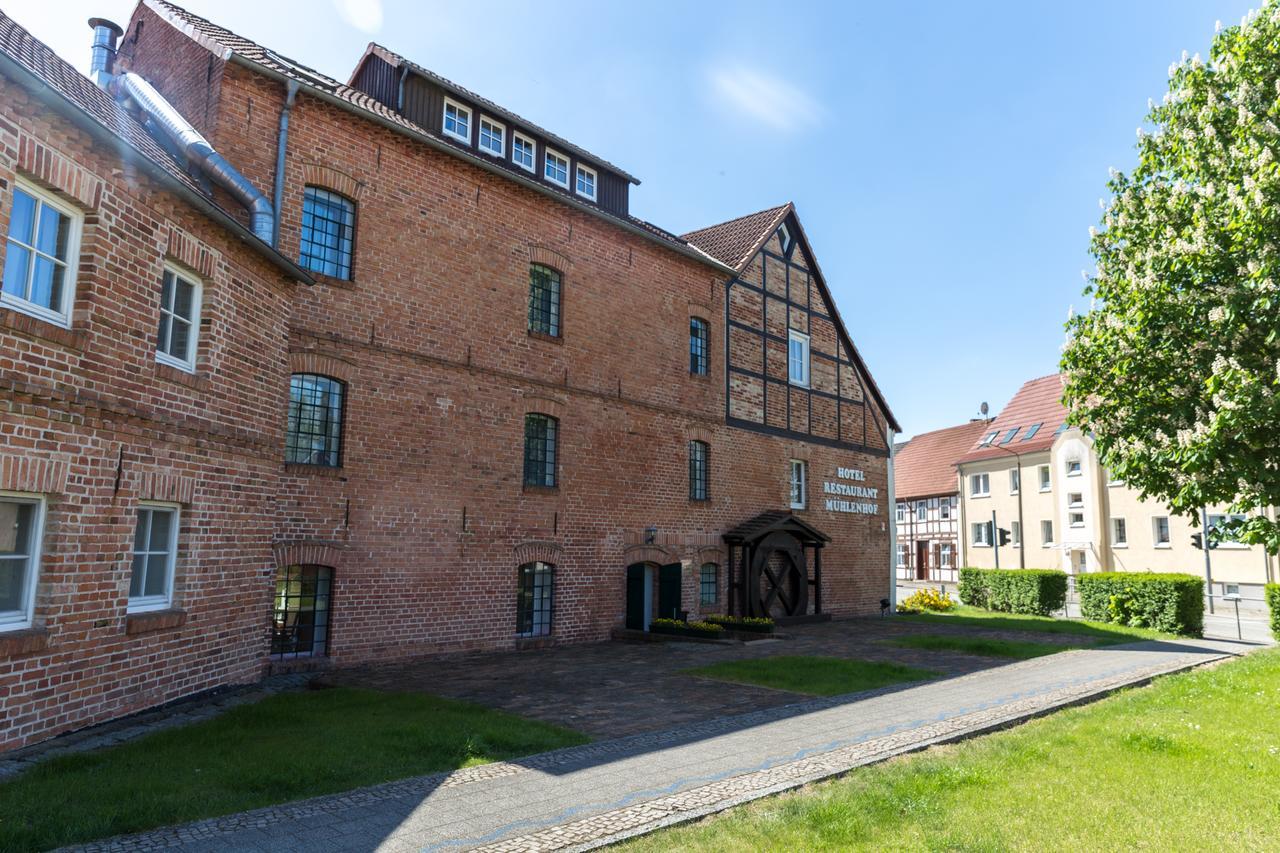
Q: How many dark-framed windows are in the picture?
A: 9